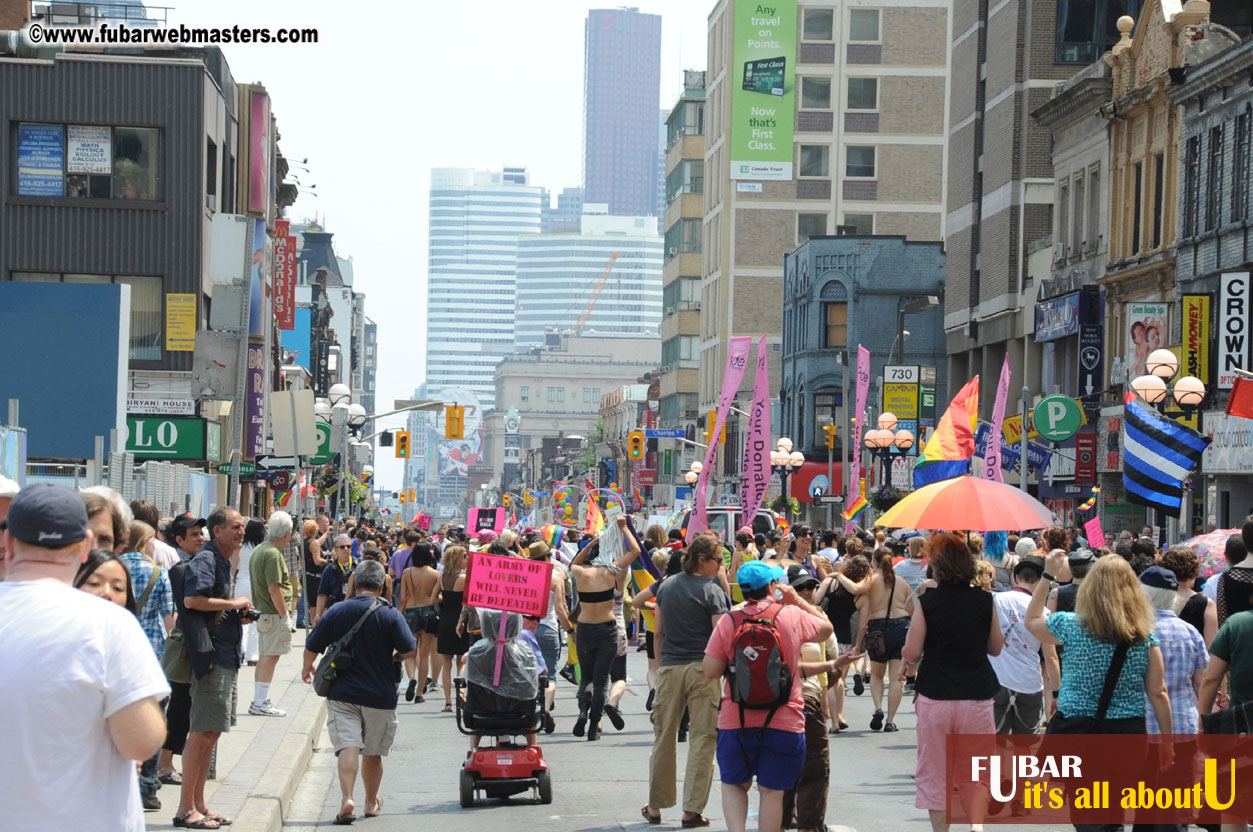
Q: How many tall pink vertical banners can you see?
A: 4